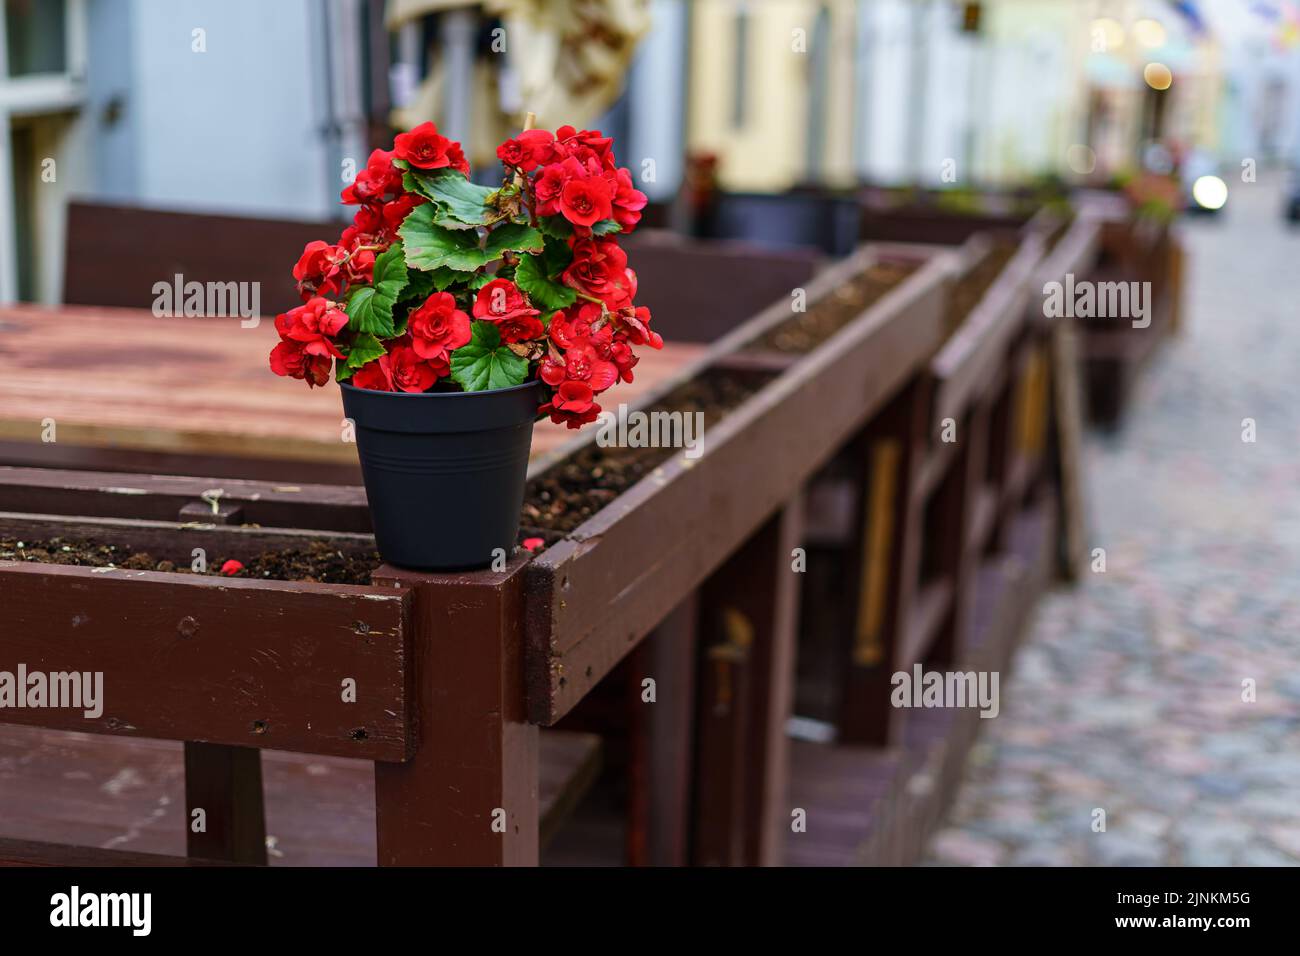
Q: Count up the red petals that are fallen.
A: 2